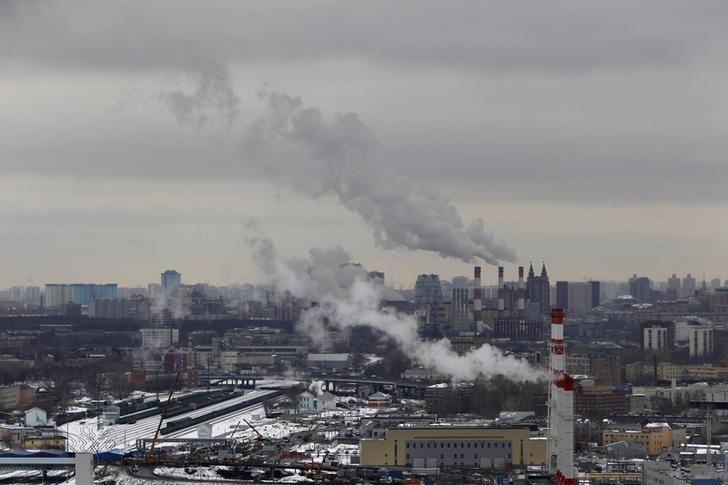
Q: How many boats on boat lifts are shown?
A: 0